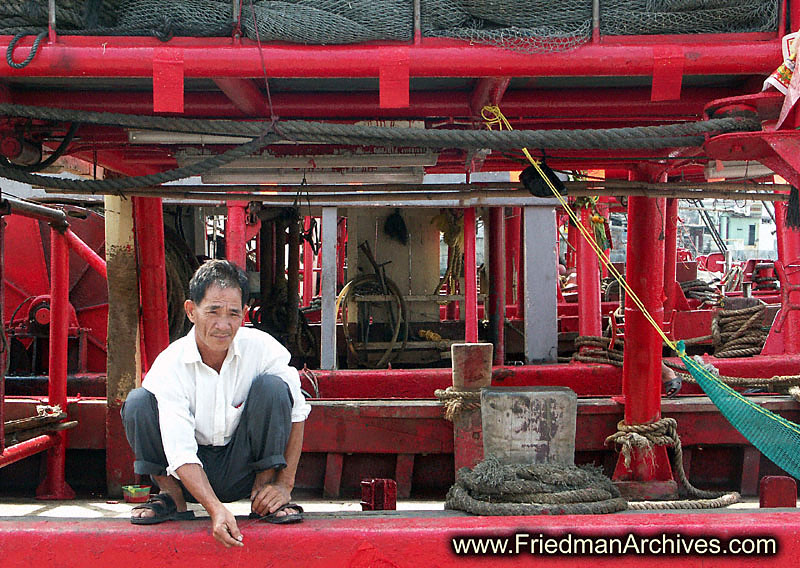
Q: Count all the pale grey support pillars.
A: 2